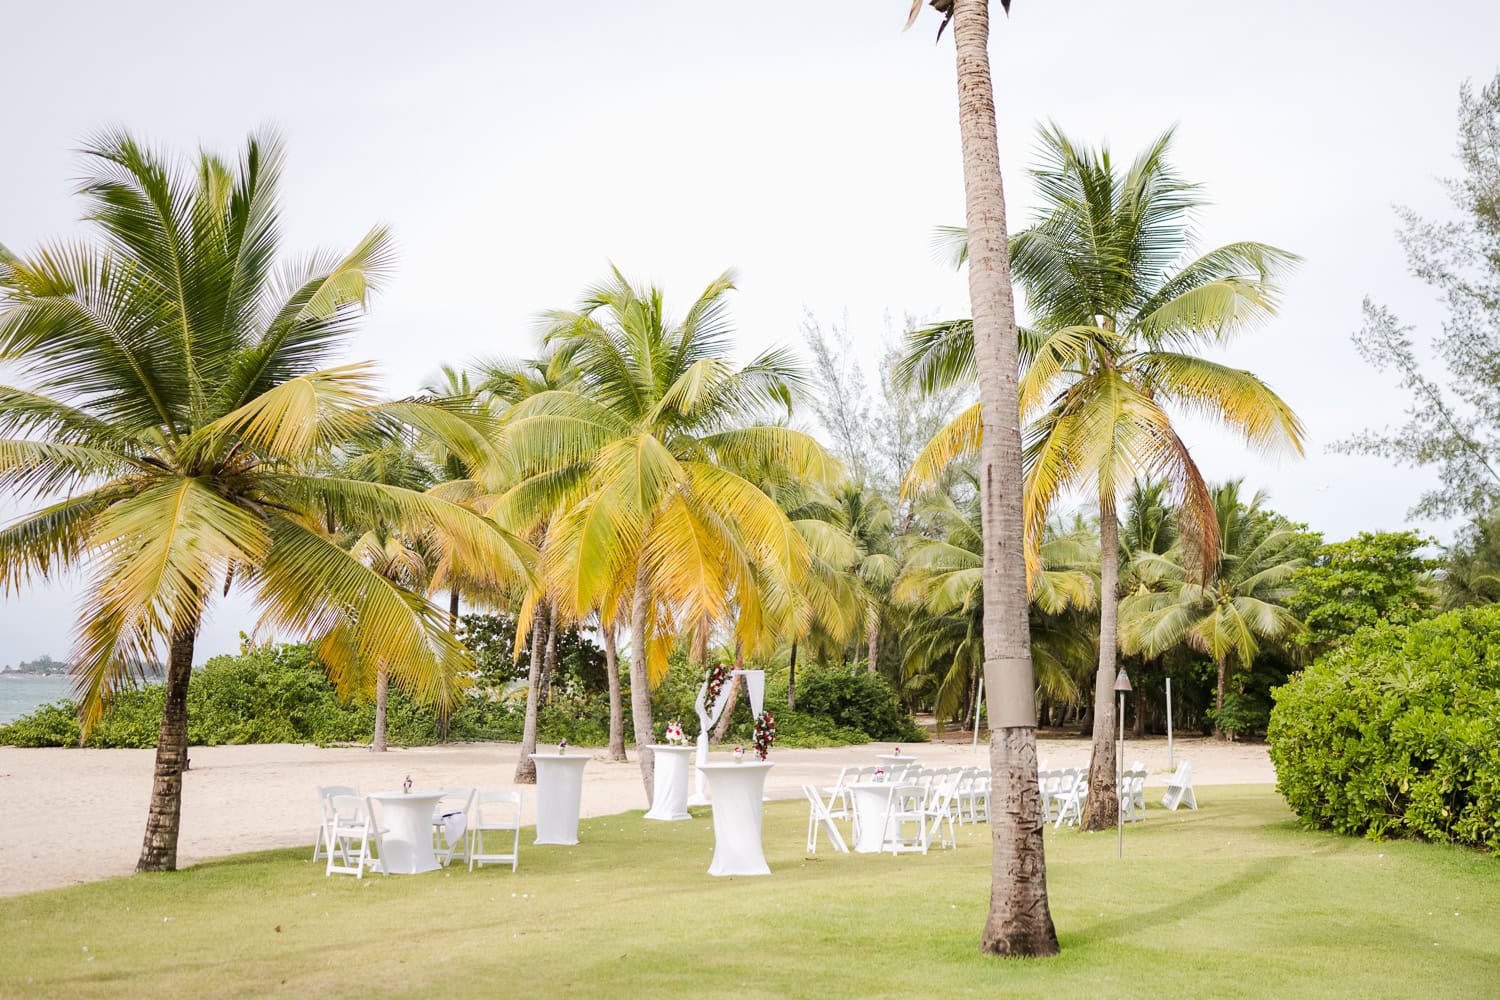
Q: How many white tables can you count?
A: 6